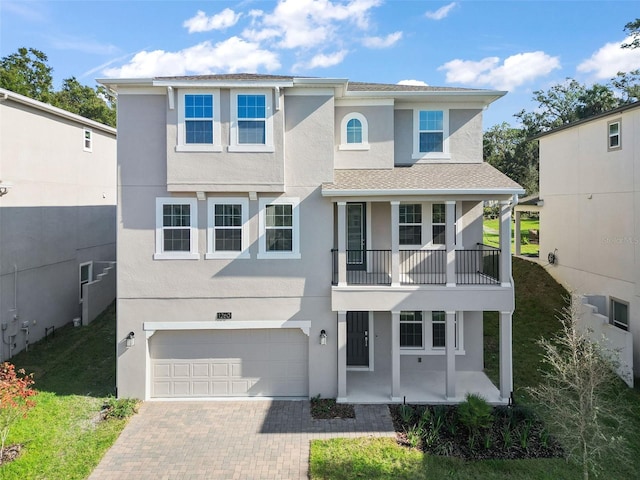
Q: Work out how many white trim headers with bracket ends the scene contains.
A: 1